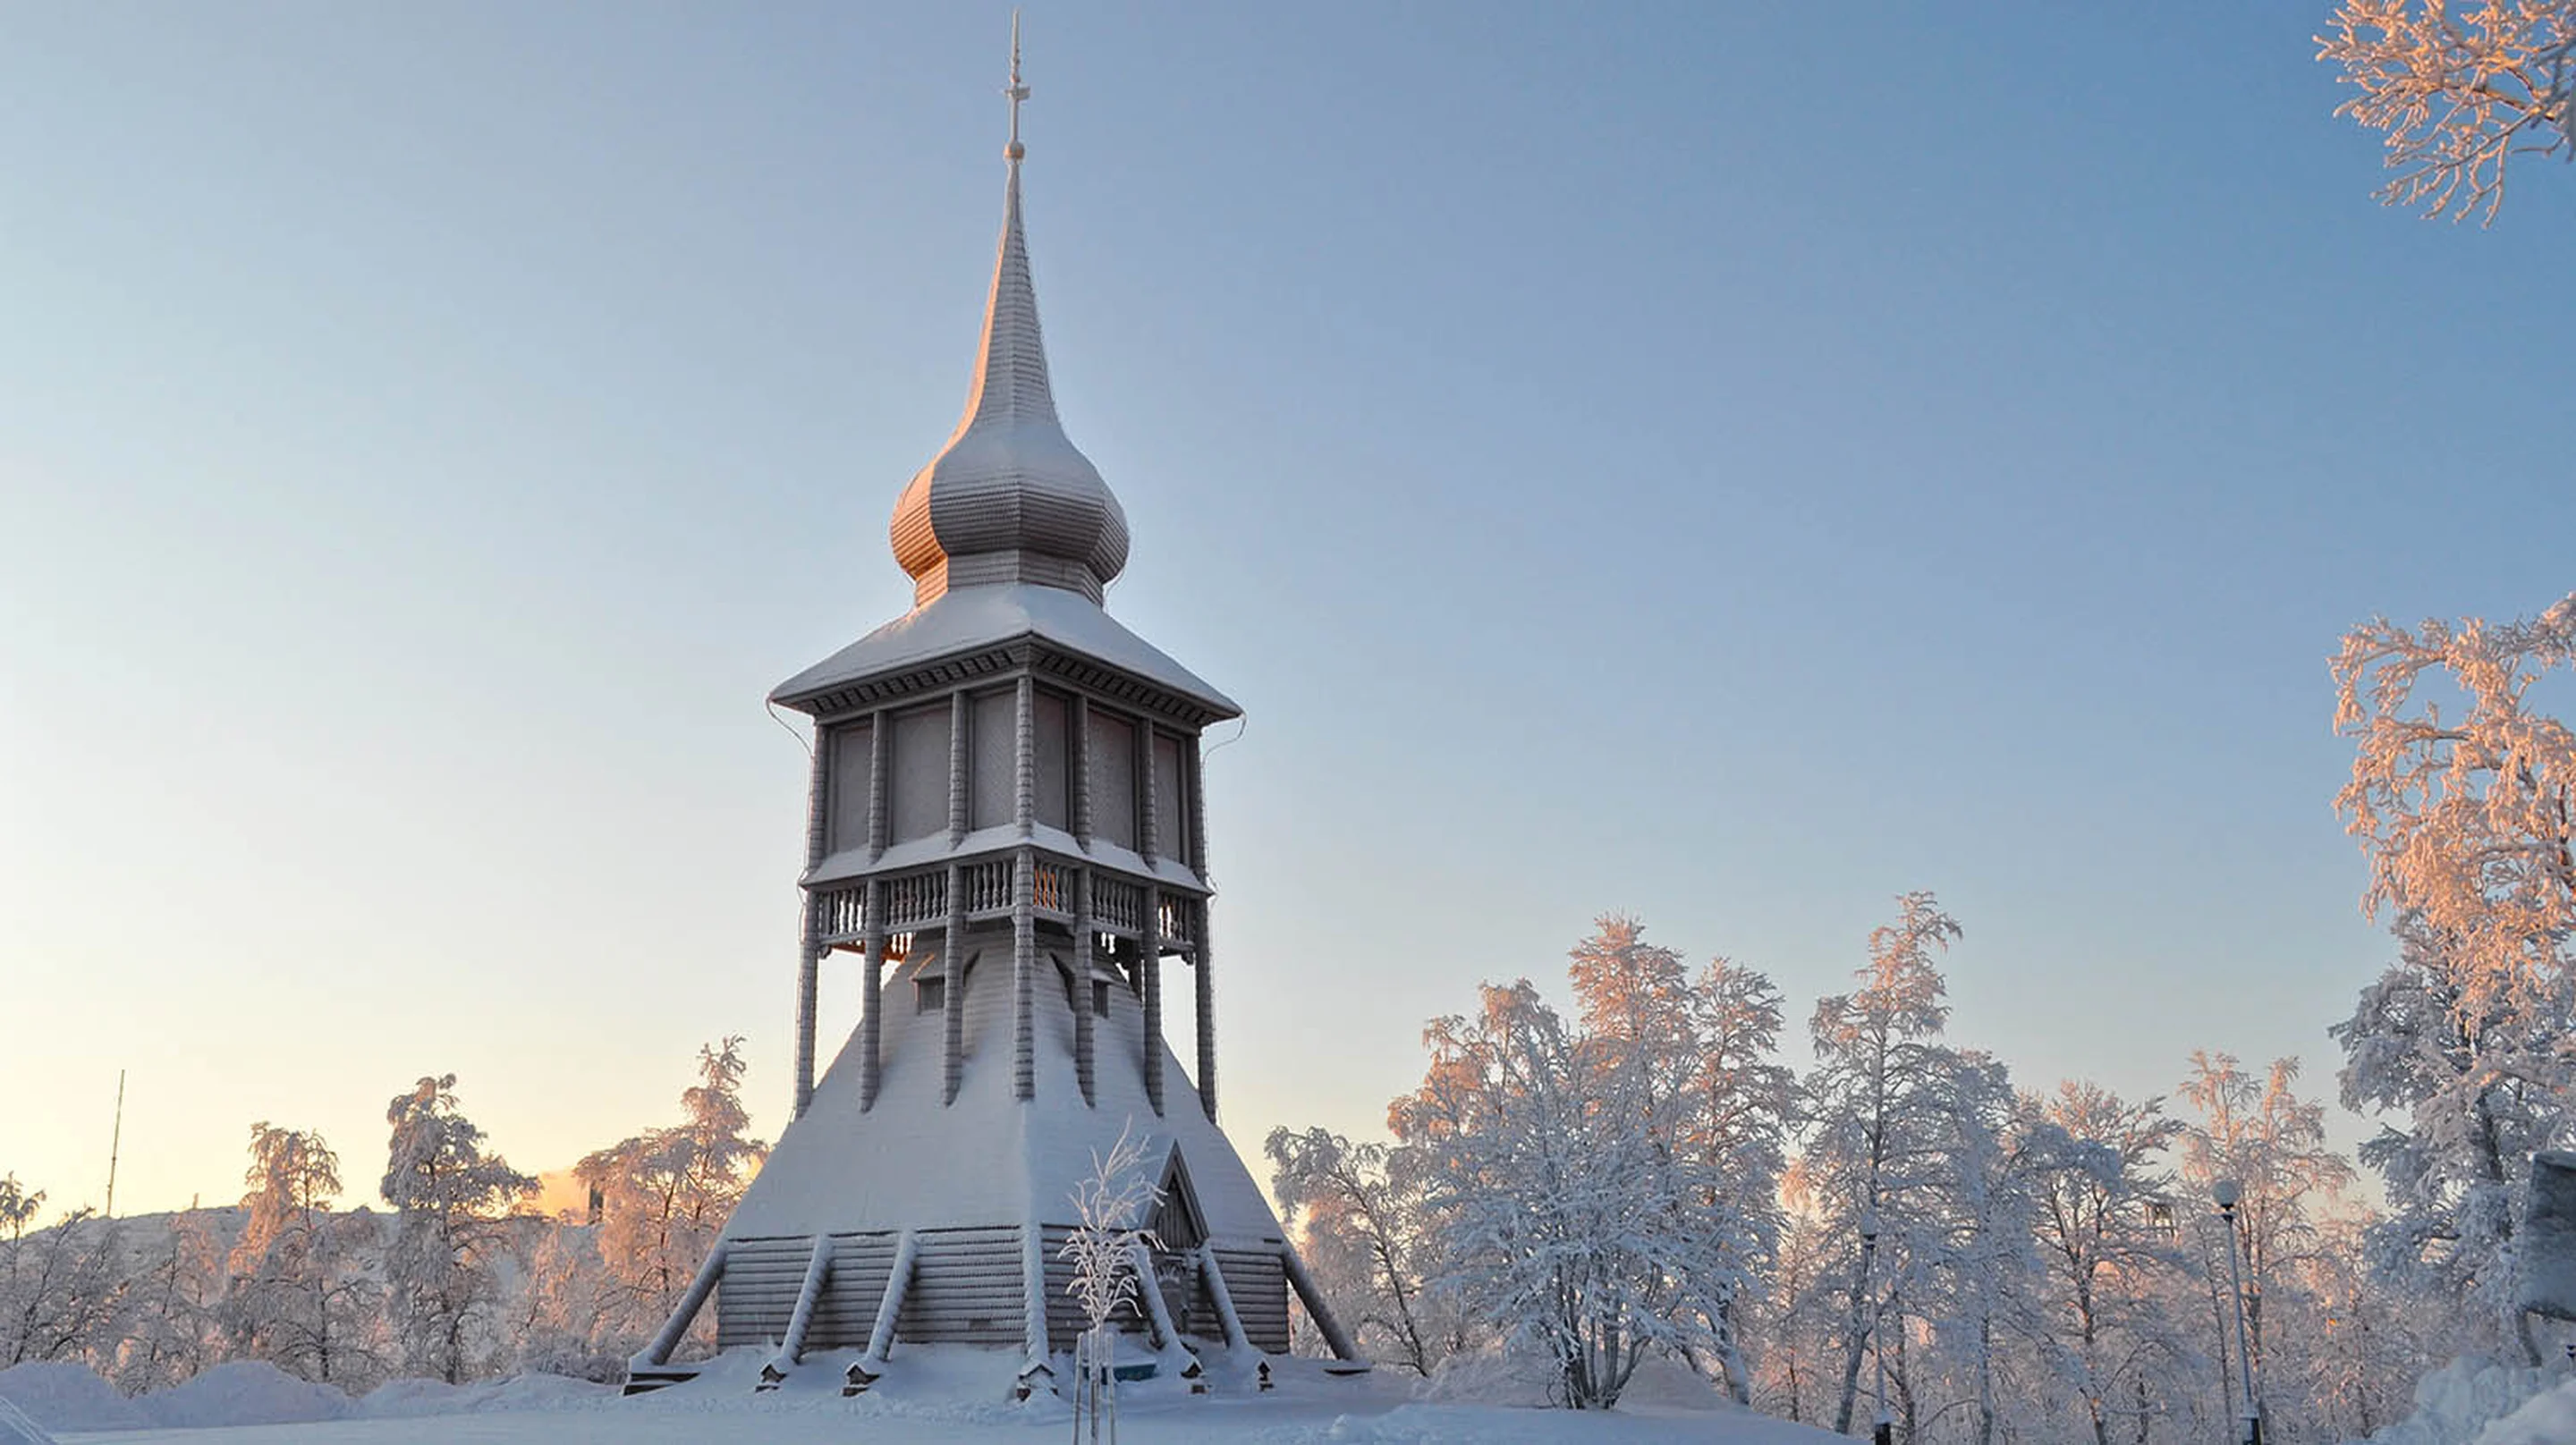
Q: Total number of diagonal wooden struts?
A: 7